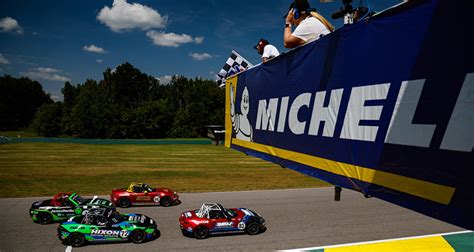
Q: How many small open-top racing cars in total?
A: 4